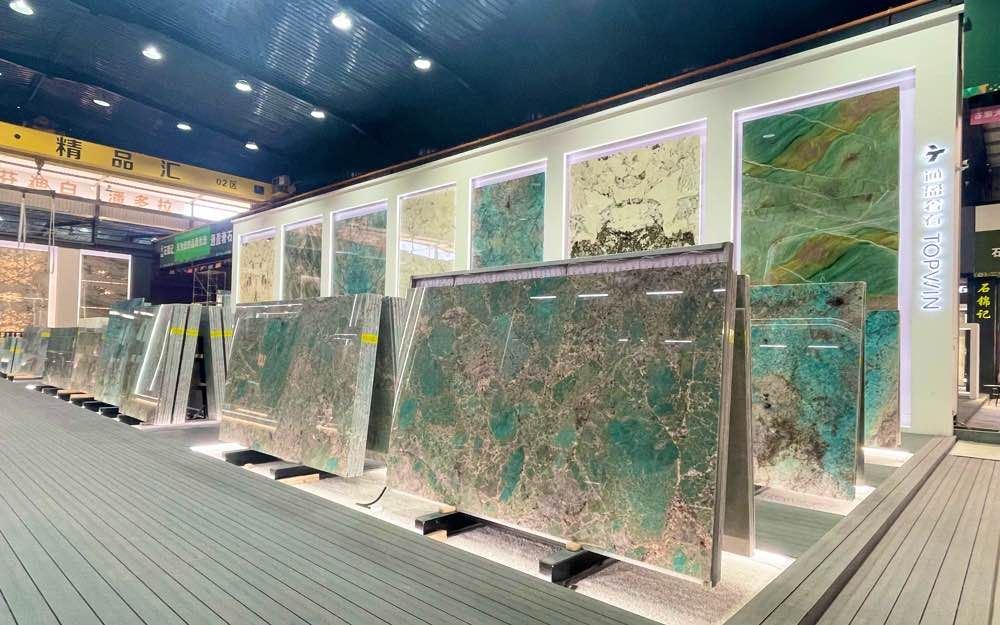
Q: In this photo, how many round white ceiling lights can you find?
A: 9